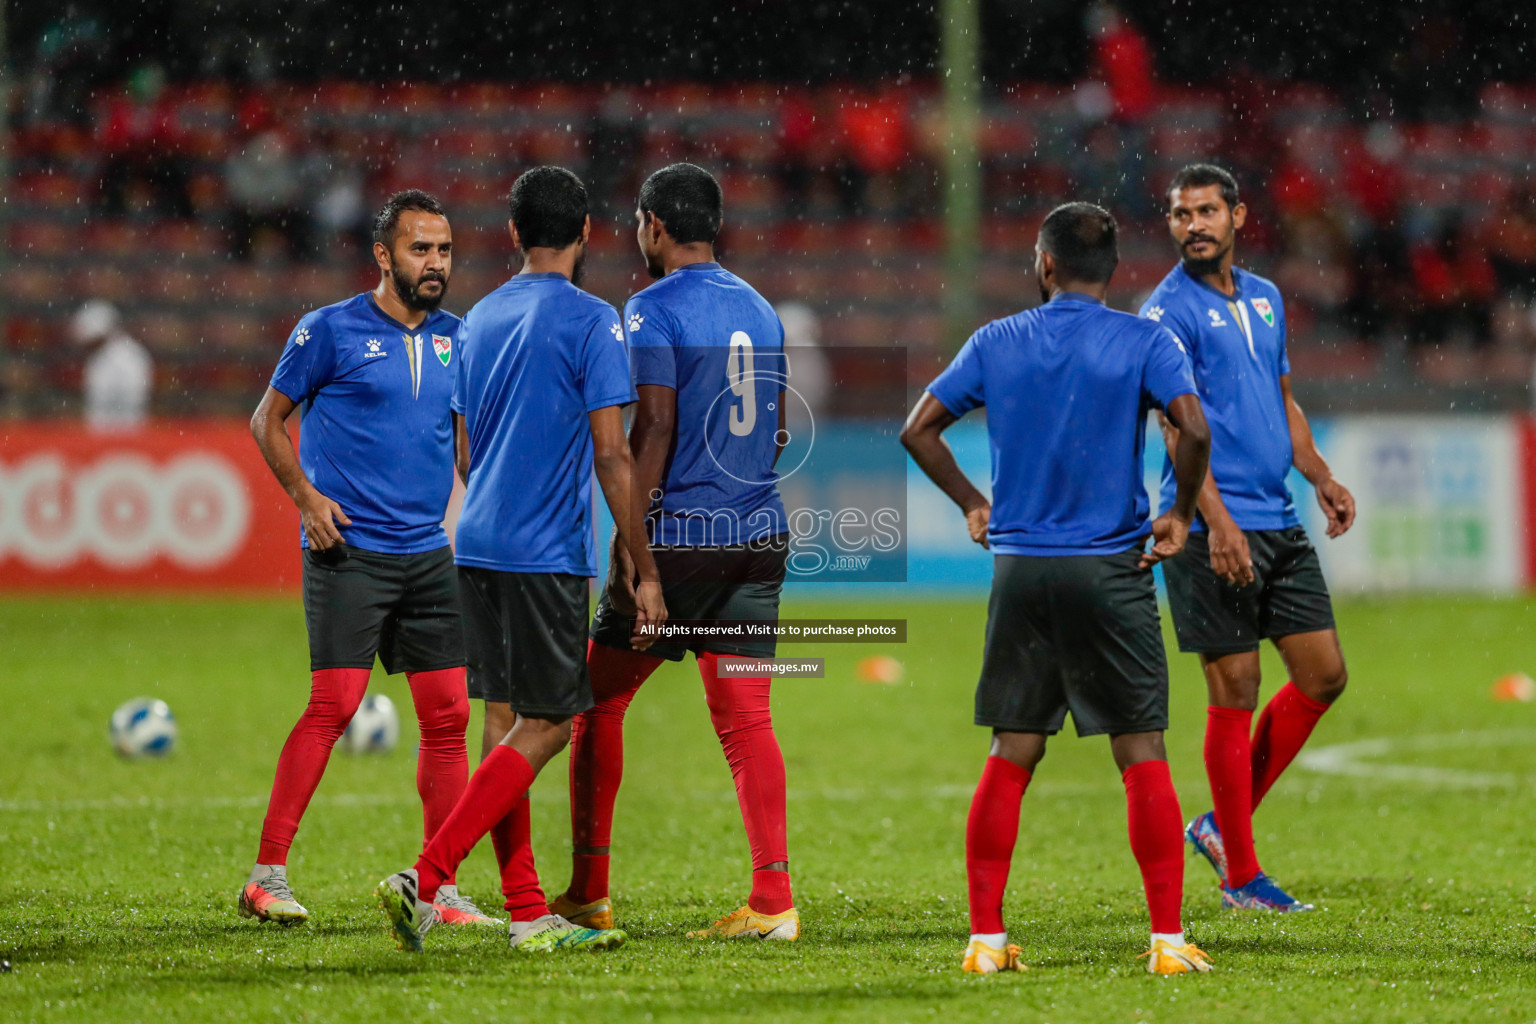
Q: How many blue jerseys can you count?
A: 5